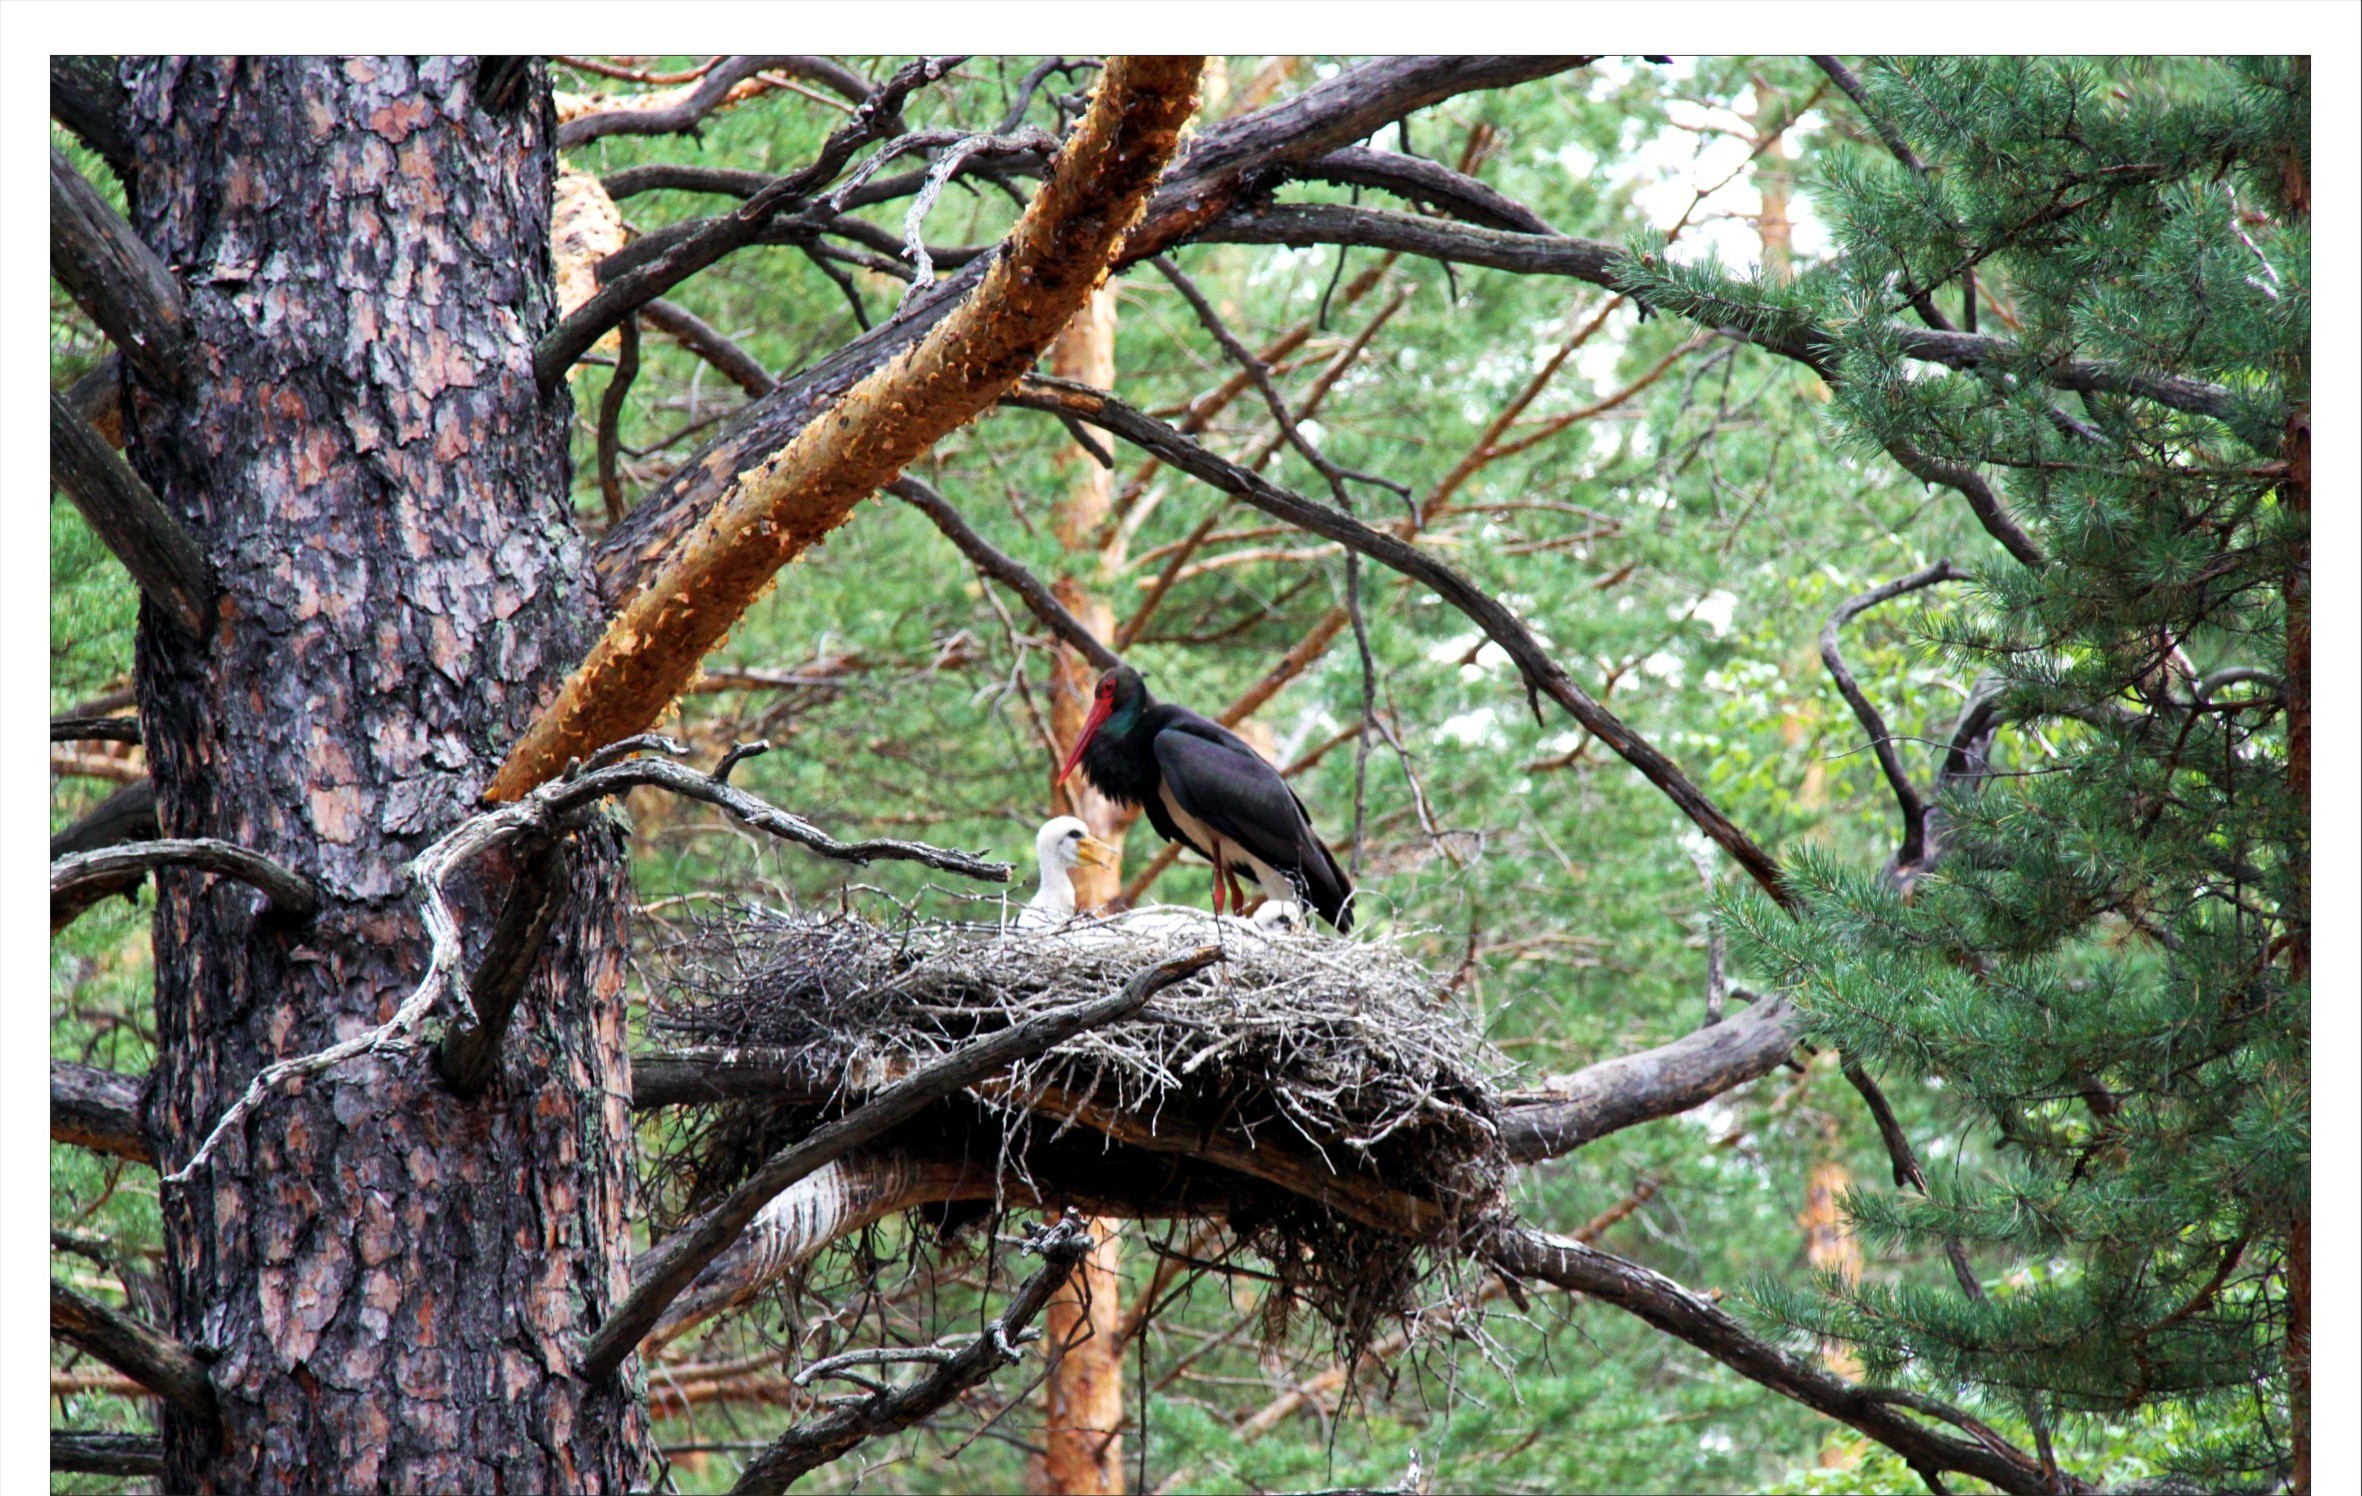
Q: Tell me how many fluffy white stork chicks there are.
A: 2